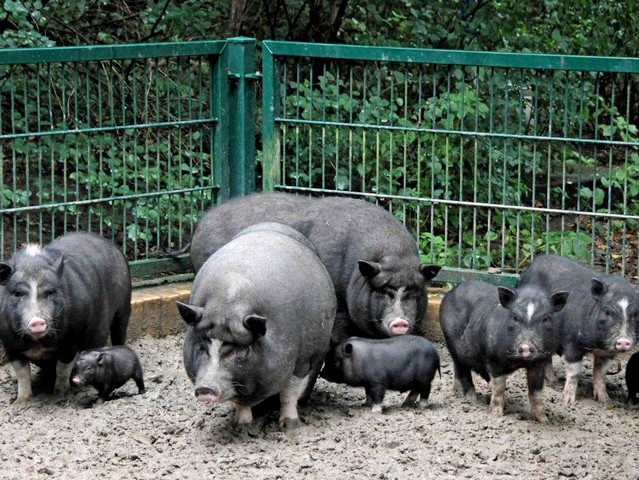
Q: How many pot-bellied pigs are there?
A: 8